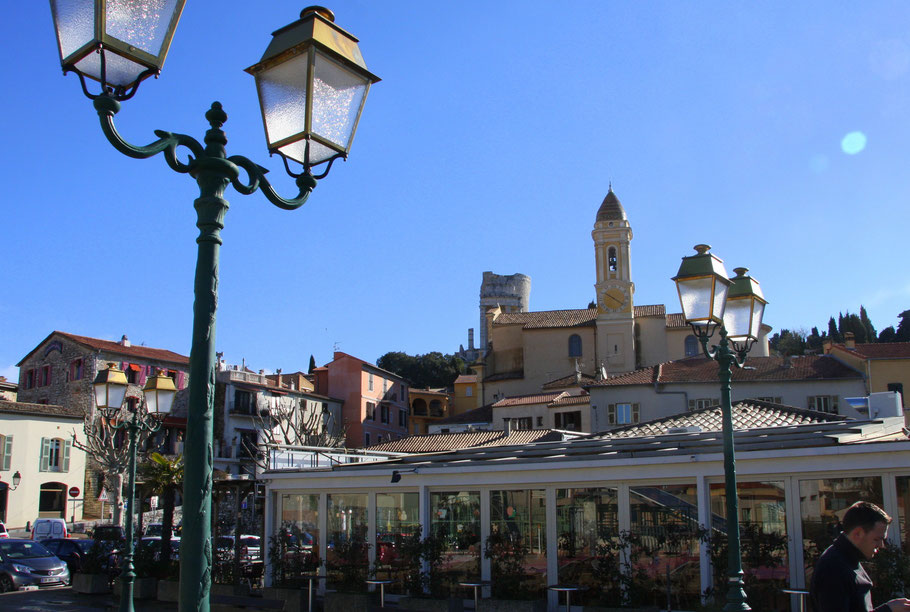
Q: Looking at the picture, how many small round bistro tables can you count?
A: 5